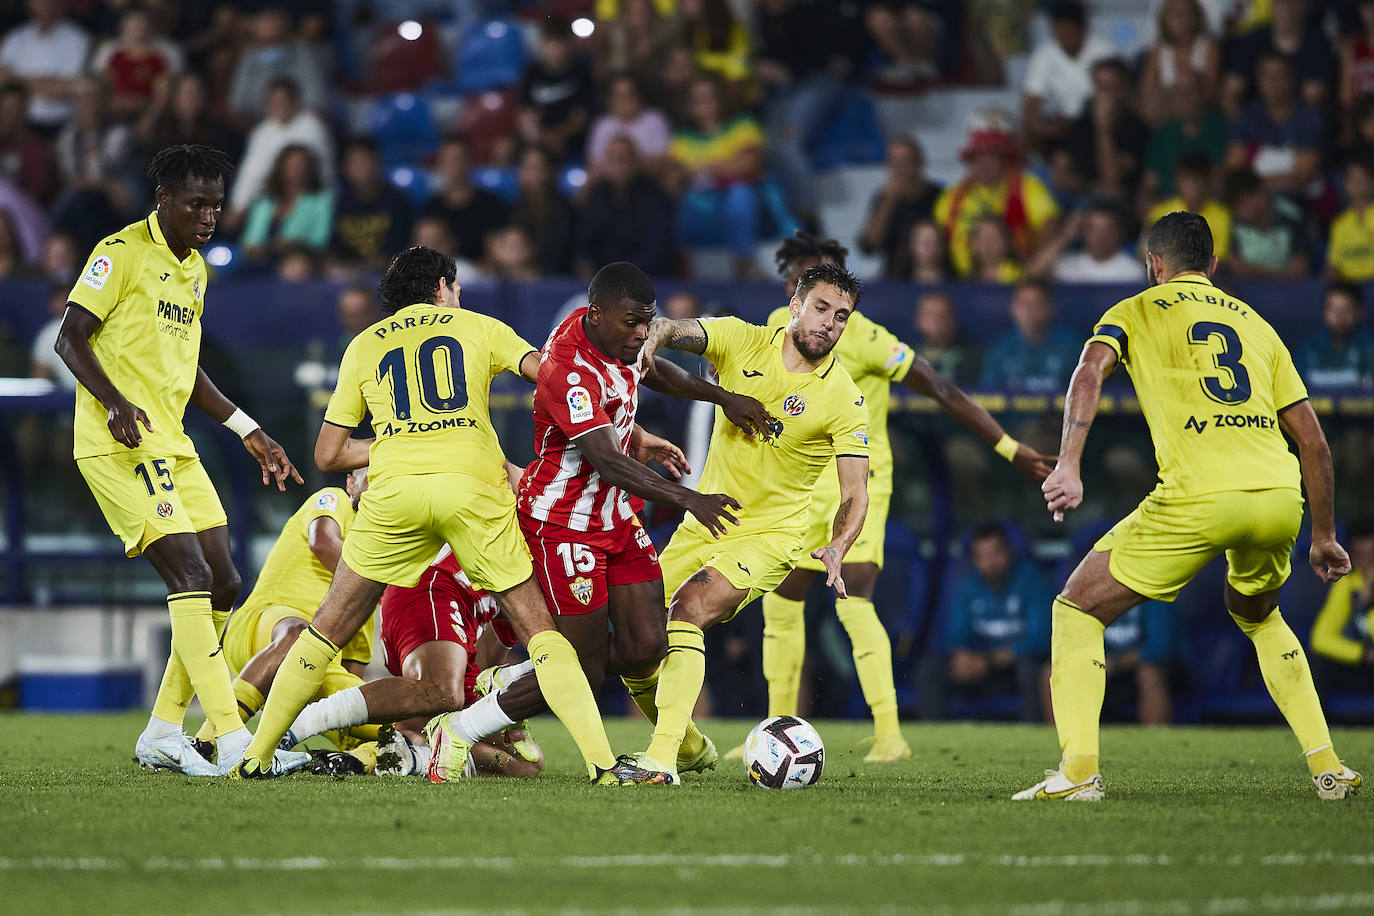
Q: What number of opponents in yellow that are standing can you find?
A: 5